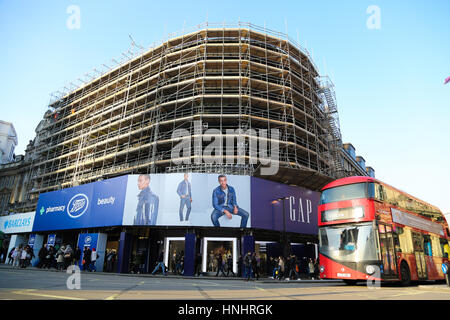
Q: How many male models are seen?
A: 3